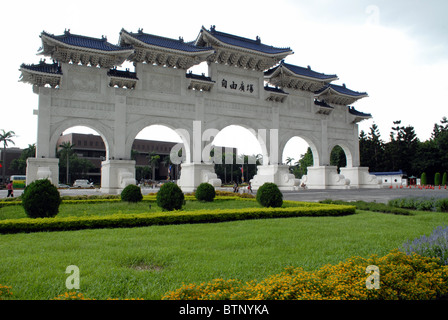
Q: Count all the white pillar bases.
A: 6